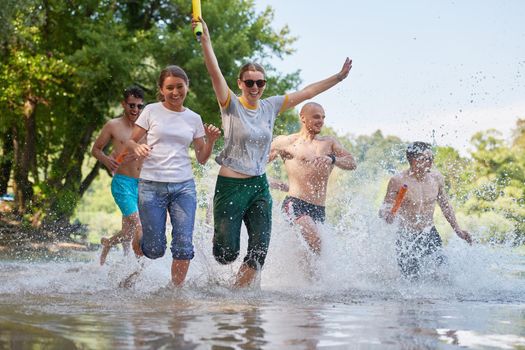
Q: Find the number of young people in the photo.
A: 5